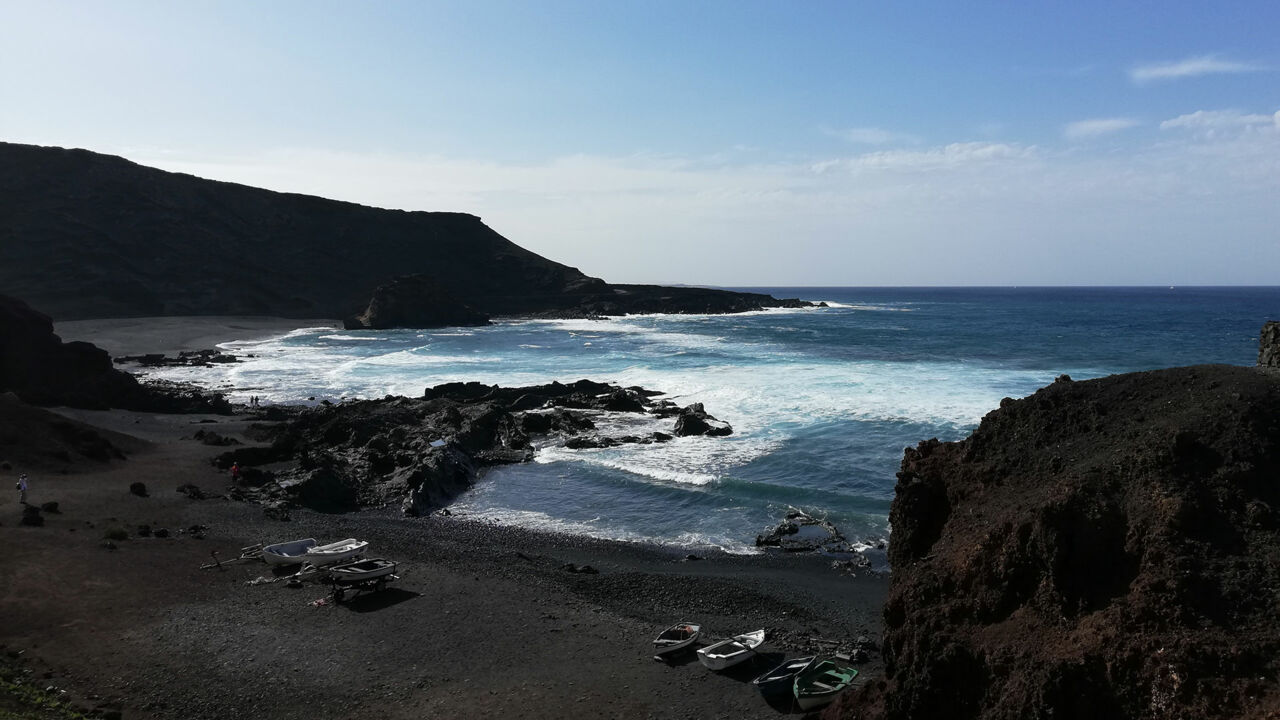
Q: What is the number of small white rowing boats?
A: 5